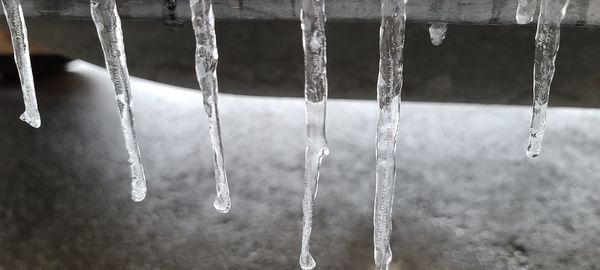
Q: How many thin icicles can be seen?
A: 6